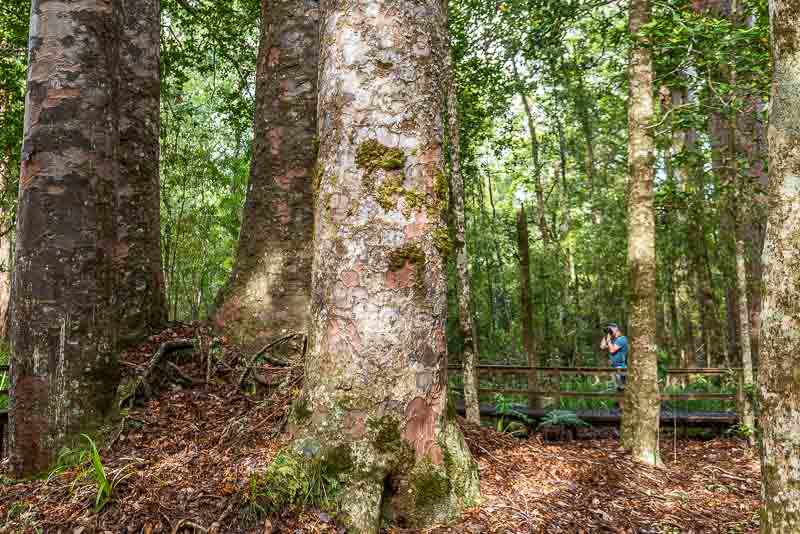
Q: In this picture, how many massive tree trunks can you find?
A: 4